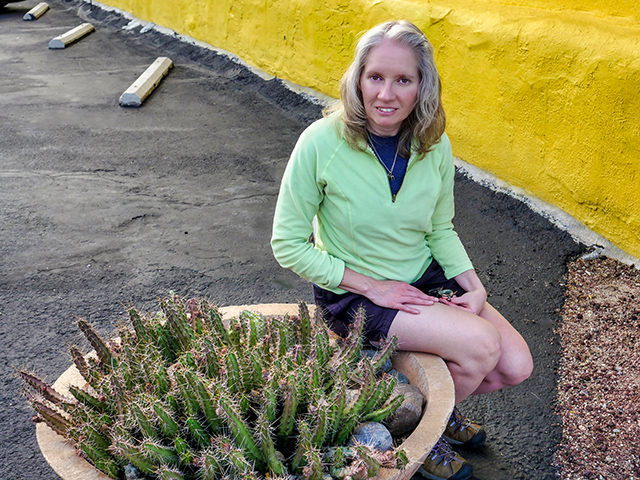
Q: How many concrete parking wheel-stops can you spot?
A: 3